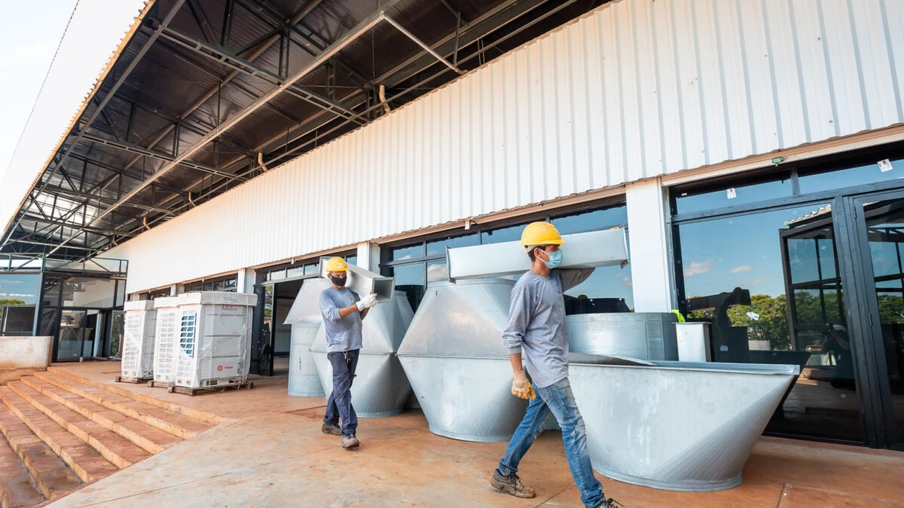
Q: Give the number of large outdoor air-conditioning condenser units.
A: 3